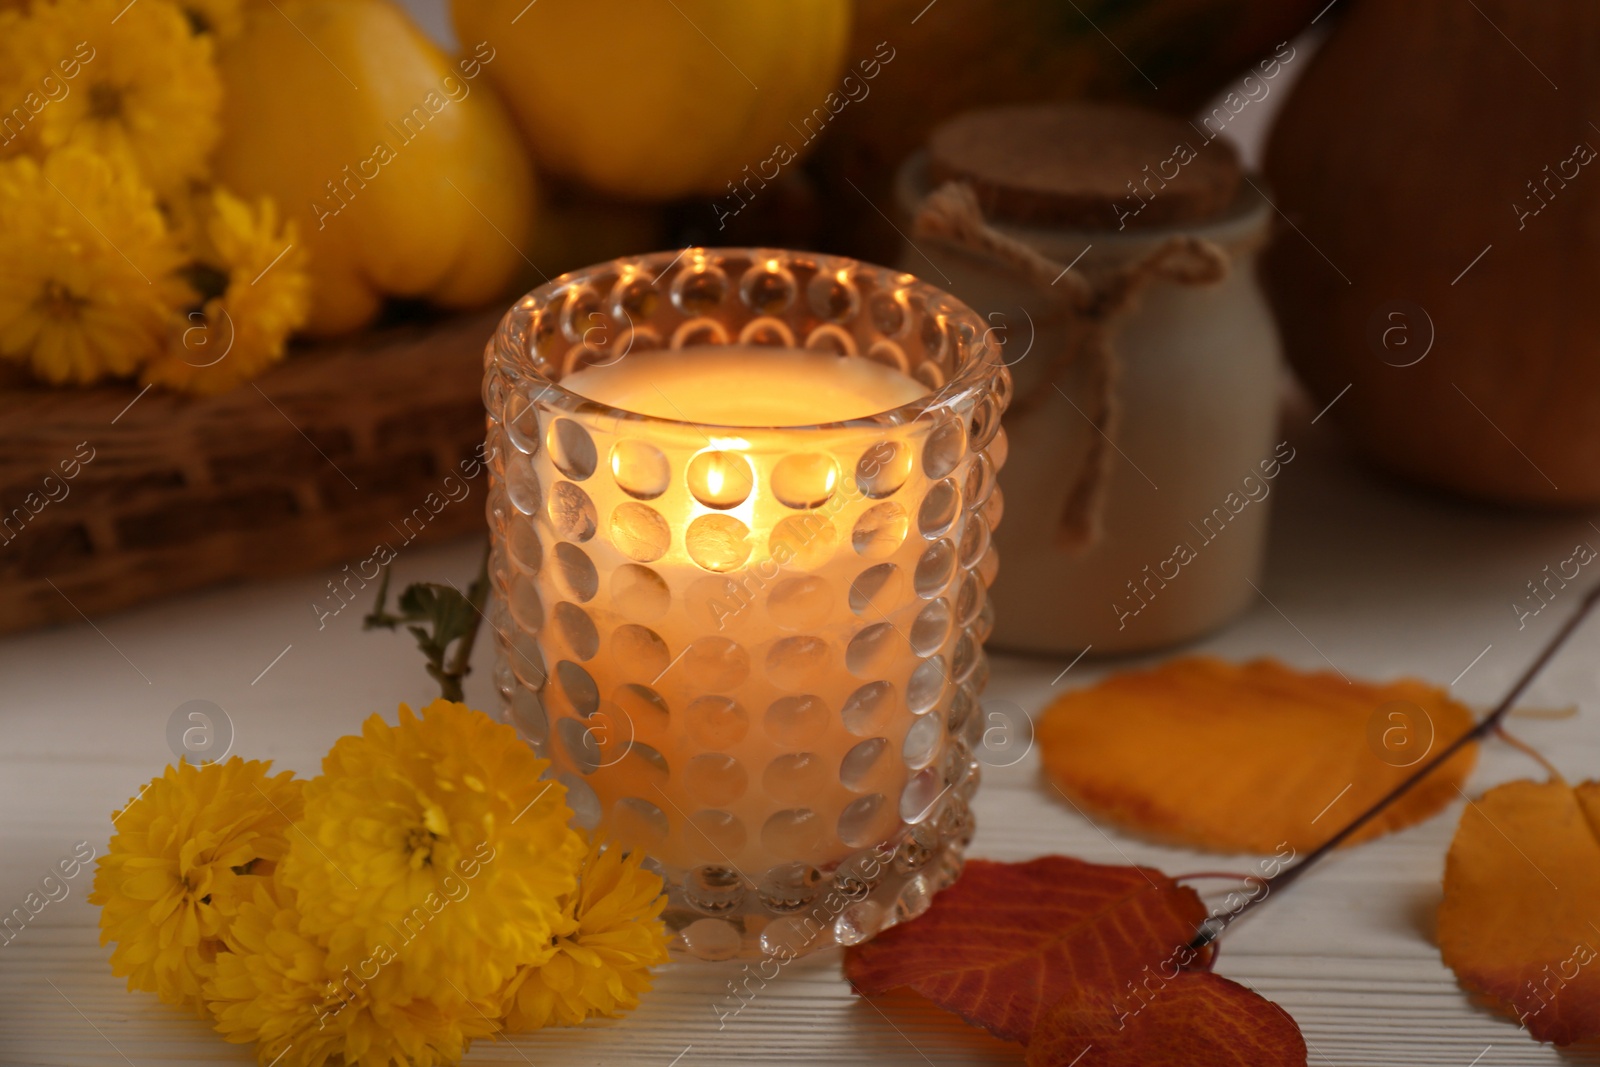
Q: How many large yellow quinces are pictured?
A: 2